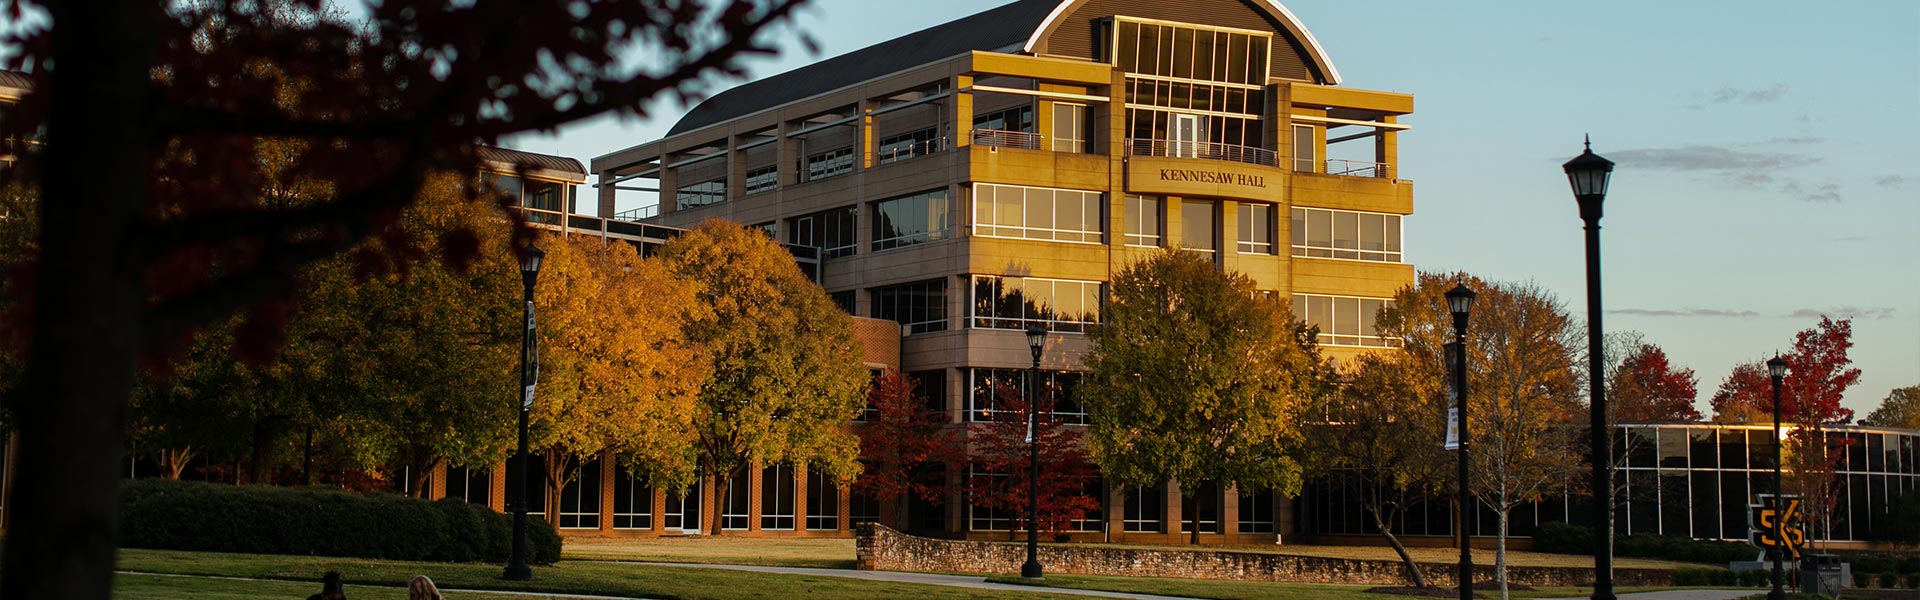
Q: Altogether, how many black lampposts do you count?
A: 5